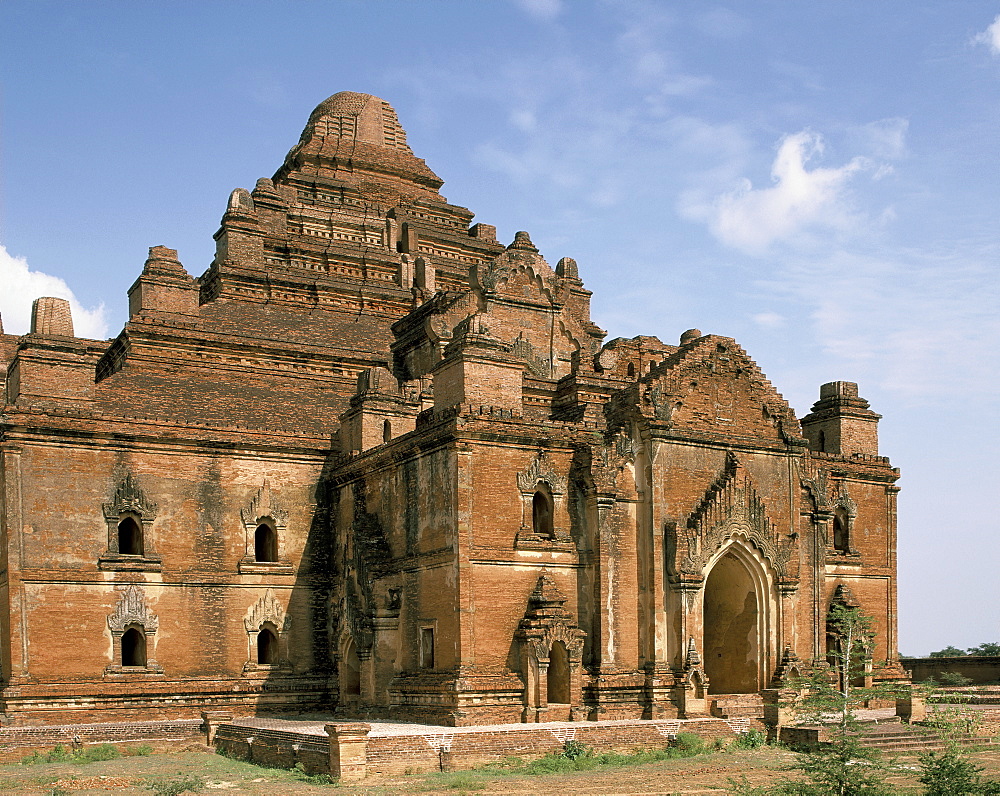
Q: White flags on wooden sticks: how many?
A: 0